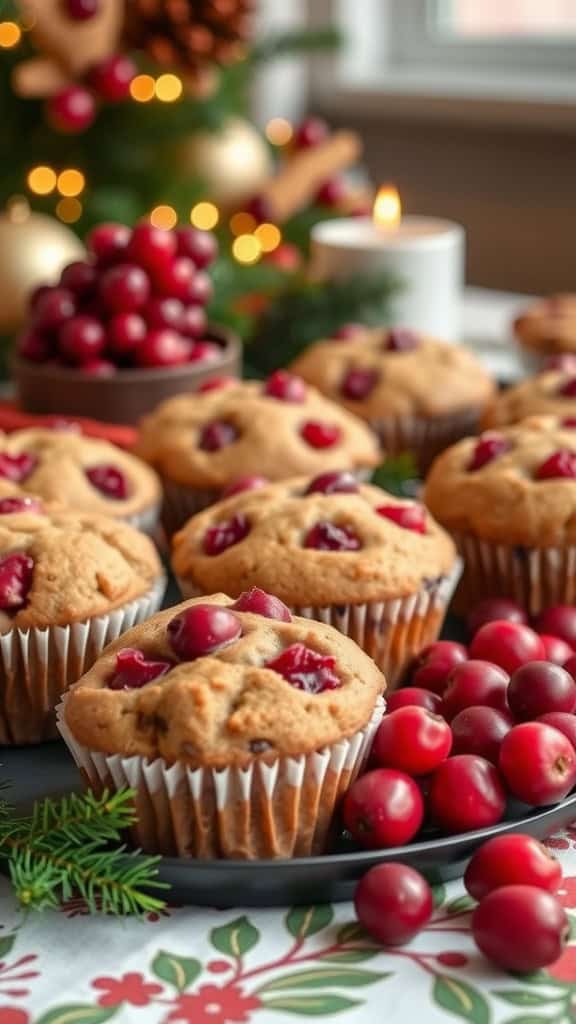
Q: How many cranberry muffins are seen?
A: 9